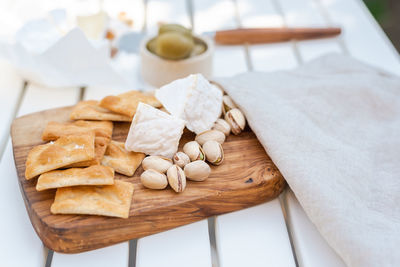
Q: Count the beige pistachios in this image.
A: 11